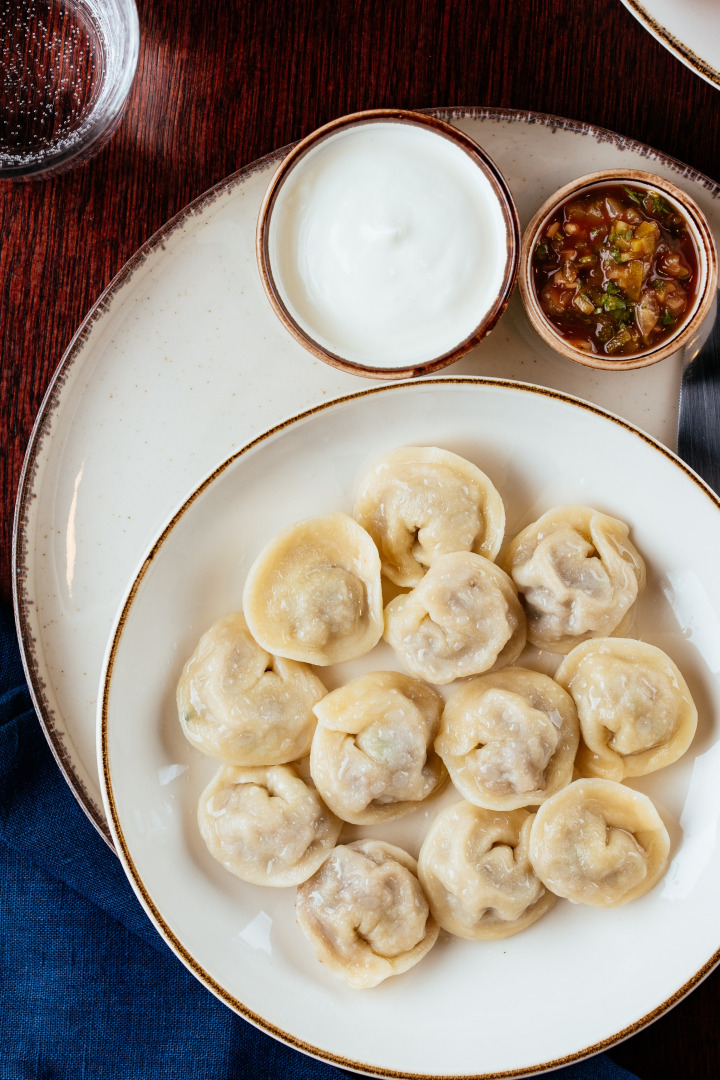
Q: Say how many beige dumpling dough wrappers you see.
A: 12